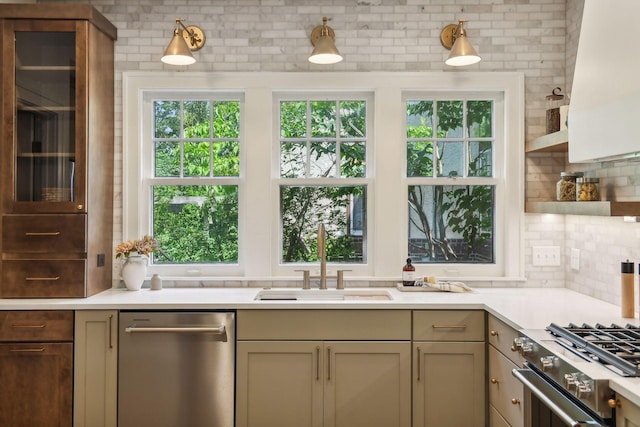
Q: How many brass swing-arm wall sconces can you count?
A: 3